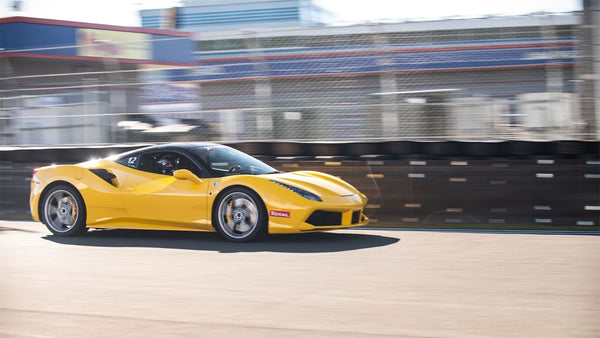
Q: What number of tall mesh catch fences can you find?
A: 1